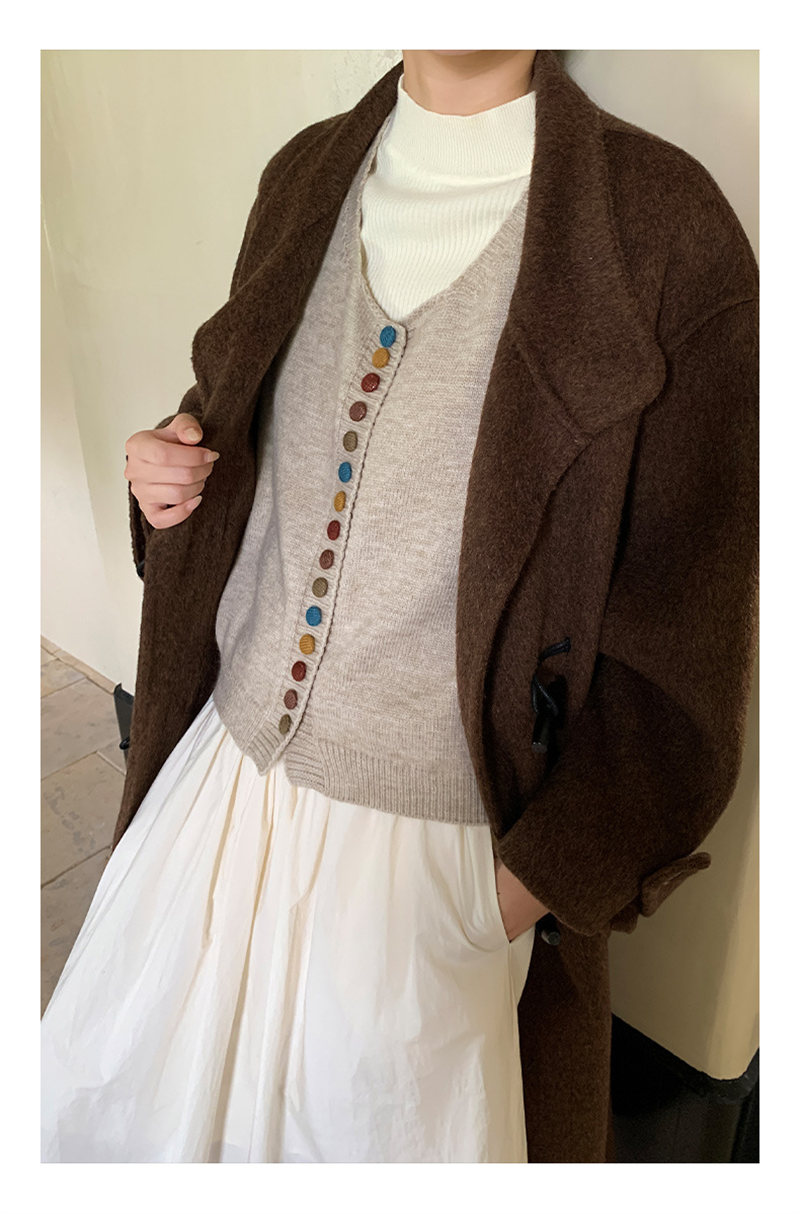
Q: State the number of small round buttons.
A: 15